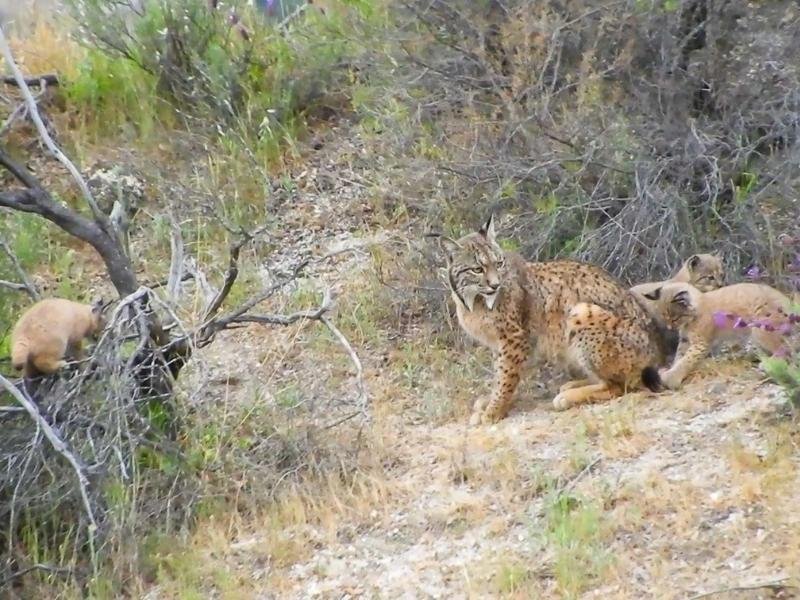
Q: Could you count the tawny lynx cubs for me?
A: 3